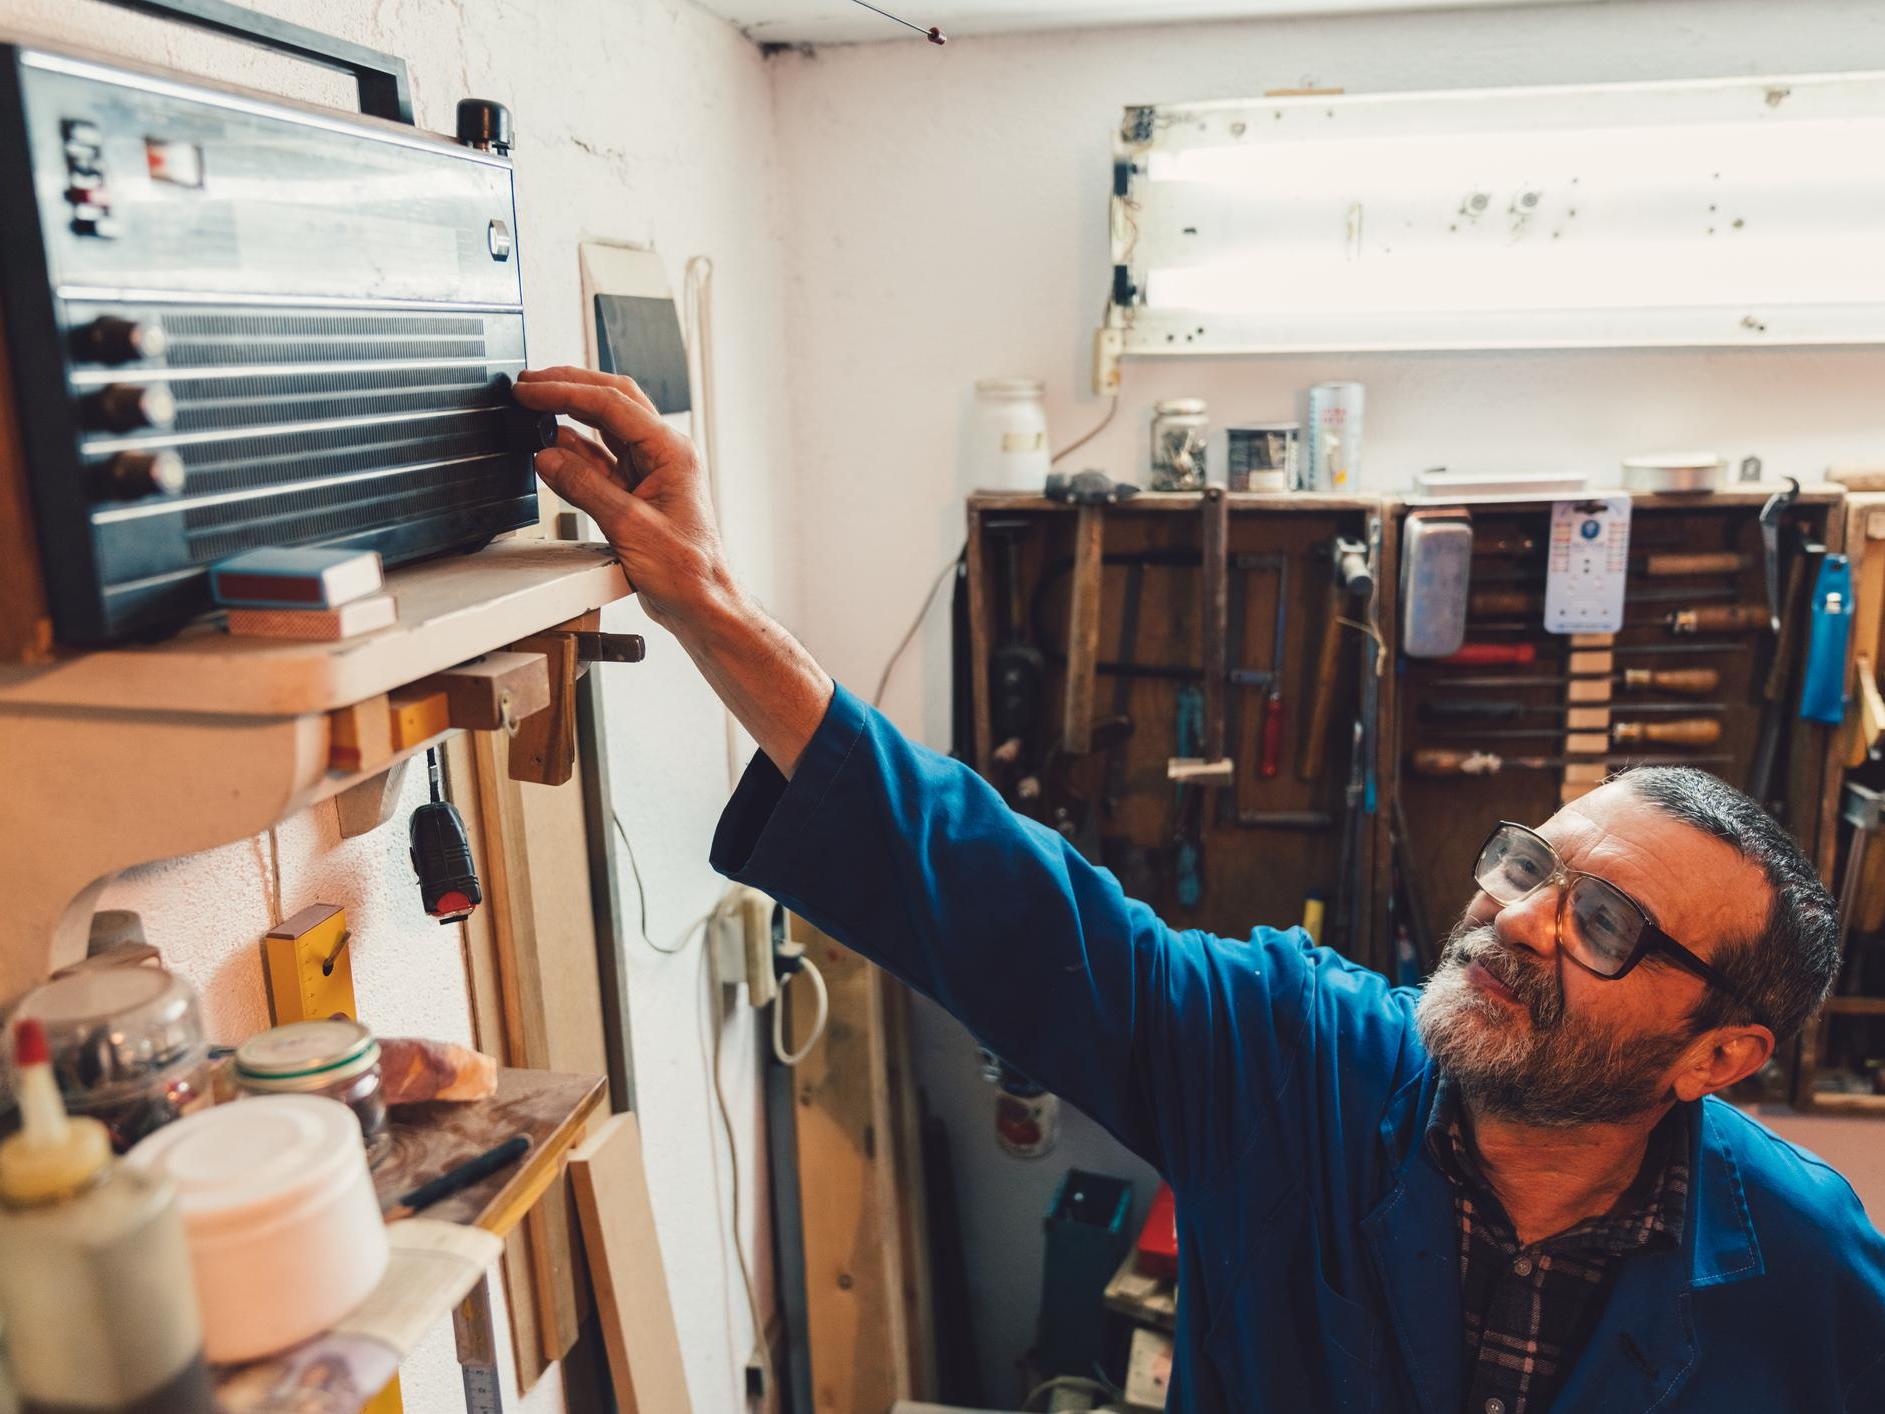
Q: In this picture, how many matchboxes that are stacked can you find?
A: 2